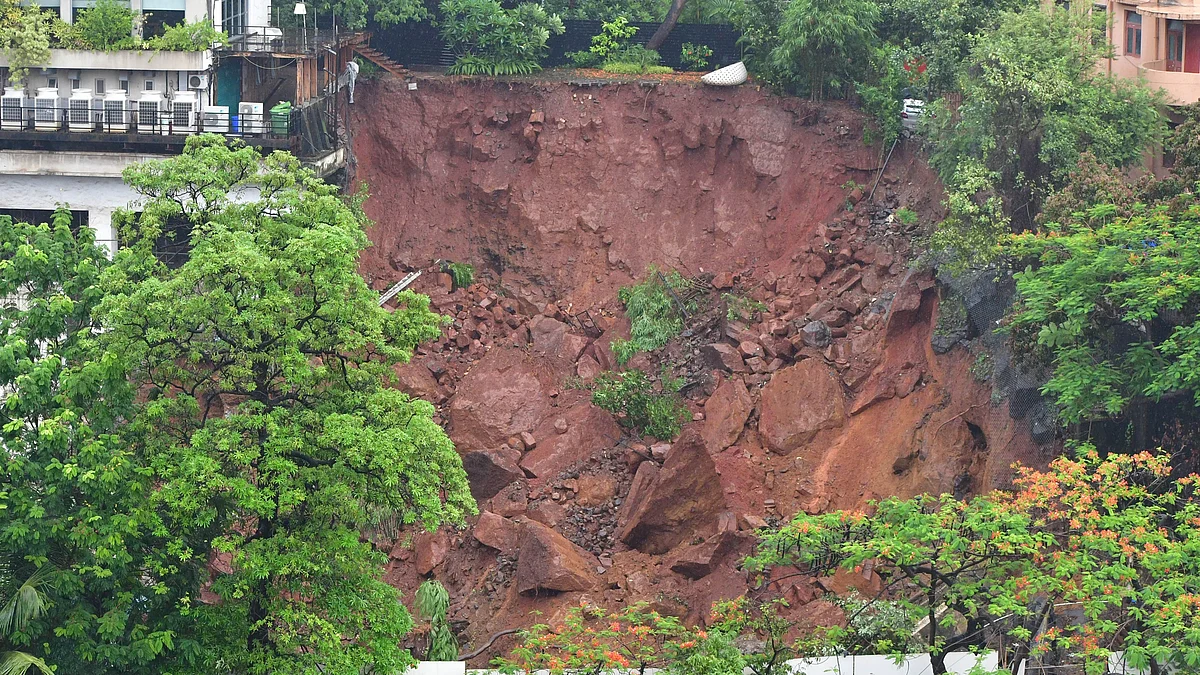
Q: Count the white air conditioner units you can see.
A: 9